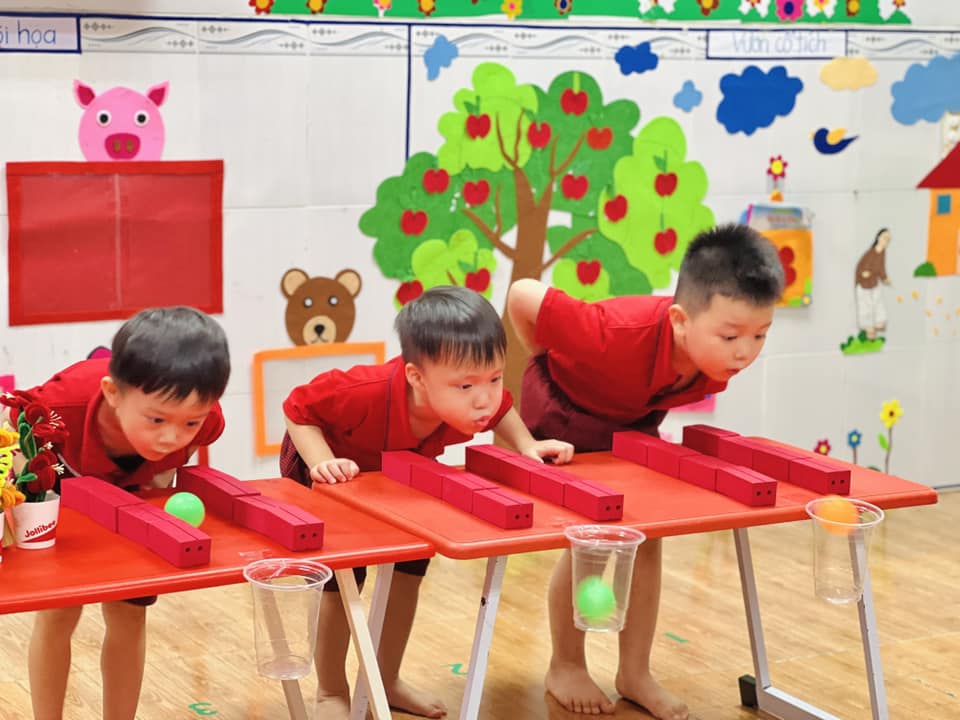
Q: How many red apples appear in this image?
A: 14